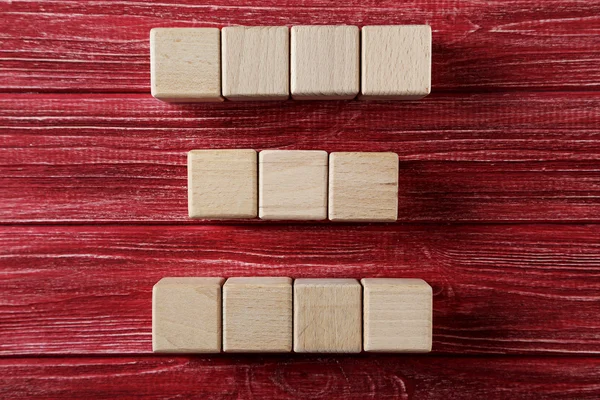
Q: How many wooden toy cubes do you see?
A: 11